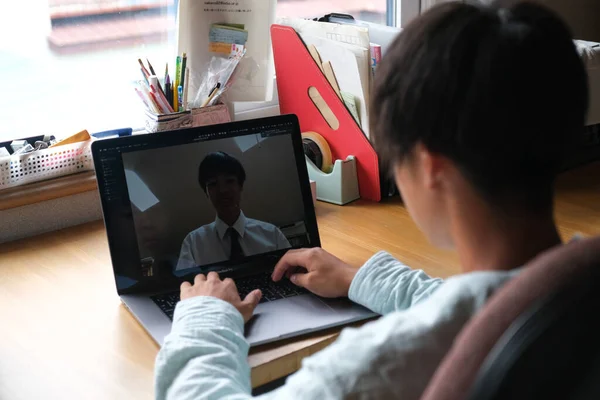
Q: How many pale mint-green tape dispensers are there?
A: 1